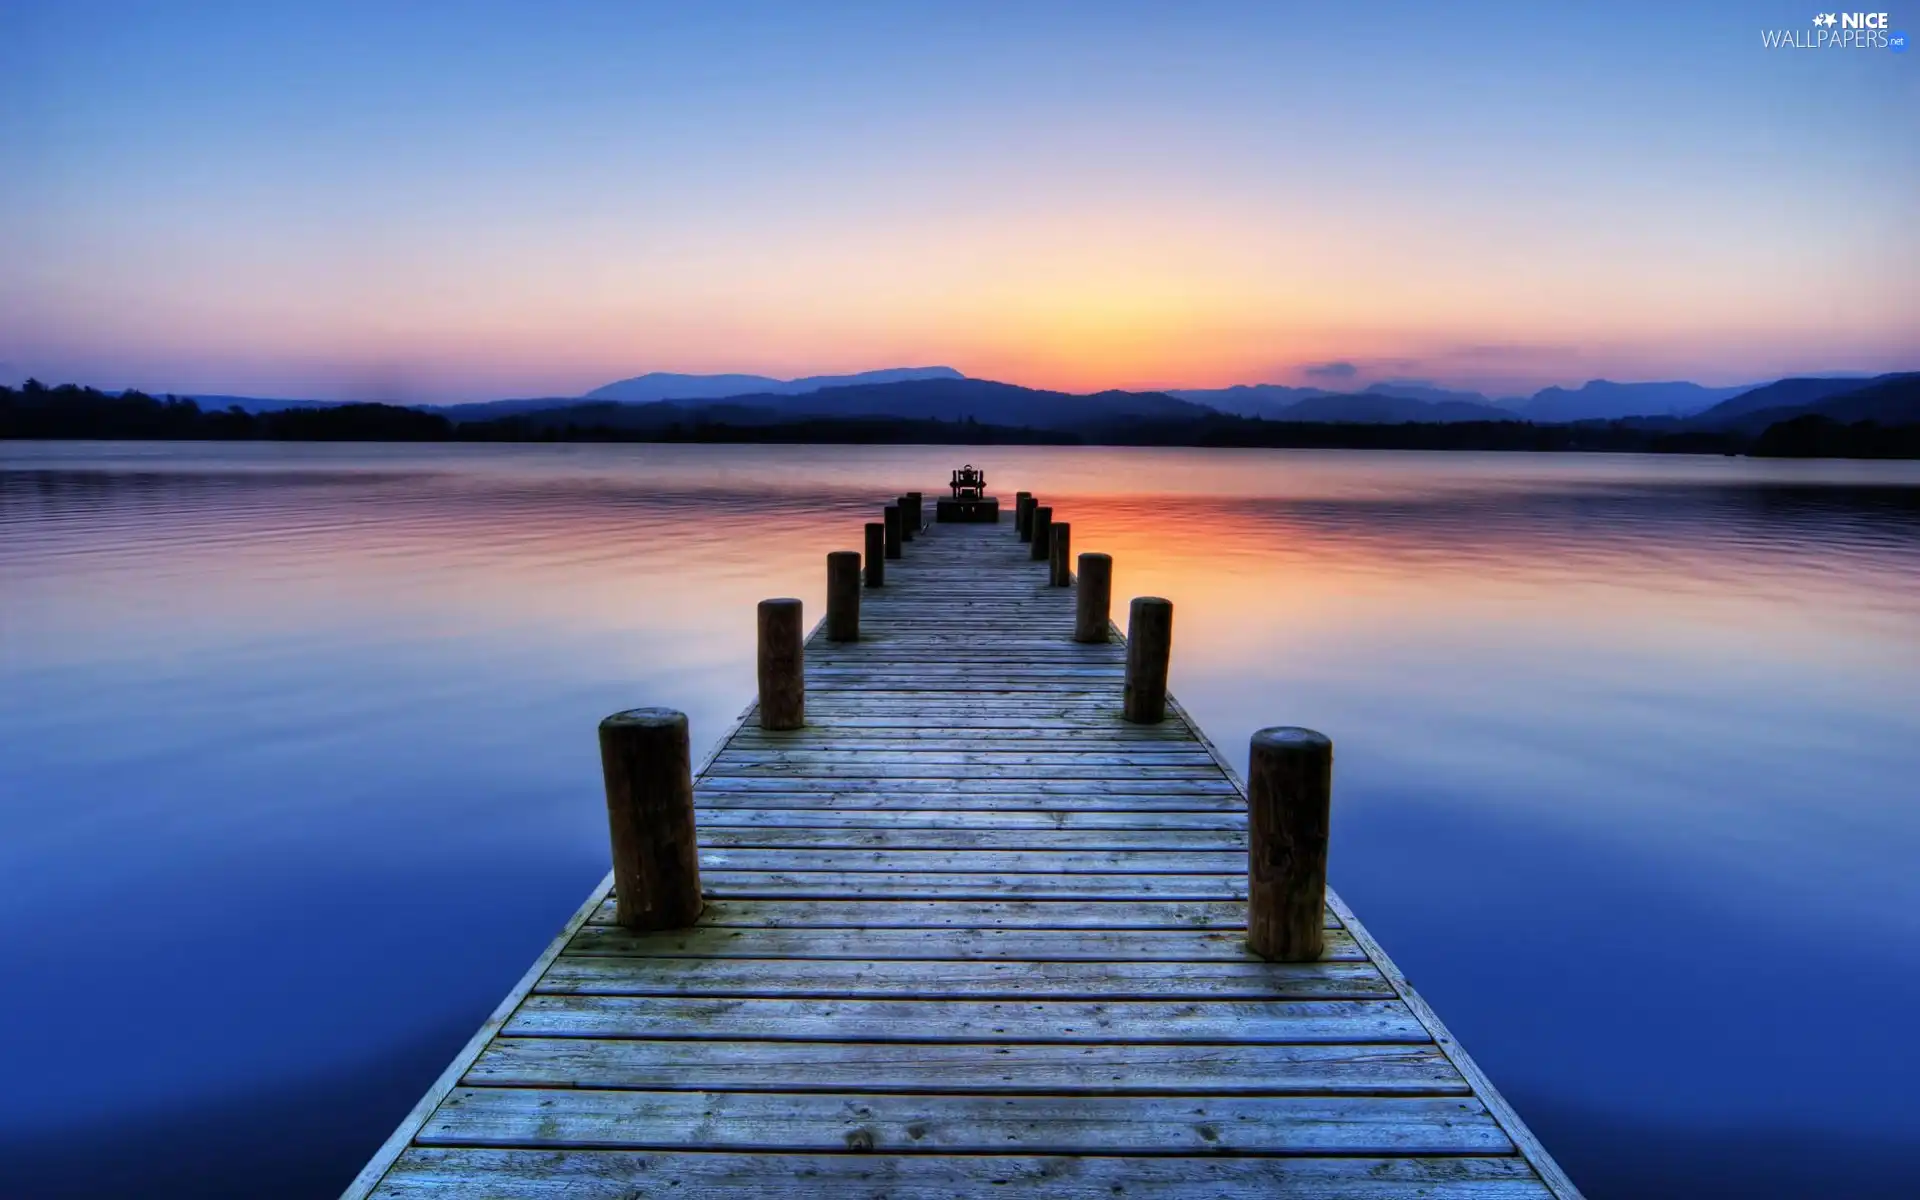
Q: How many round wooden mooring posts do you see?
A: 14